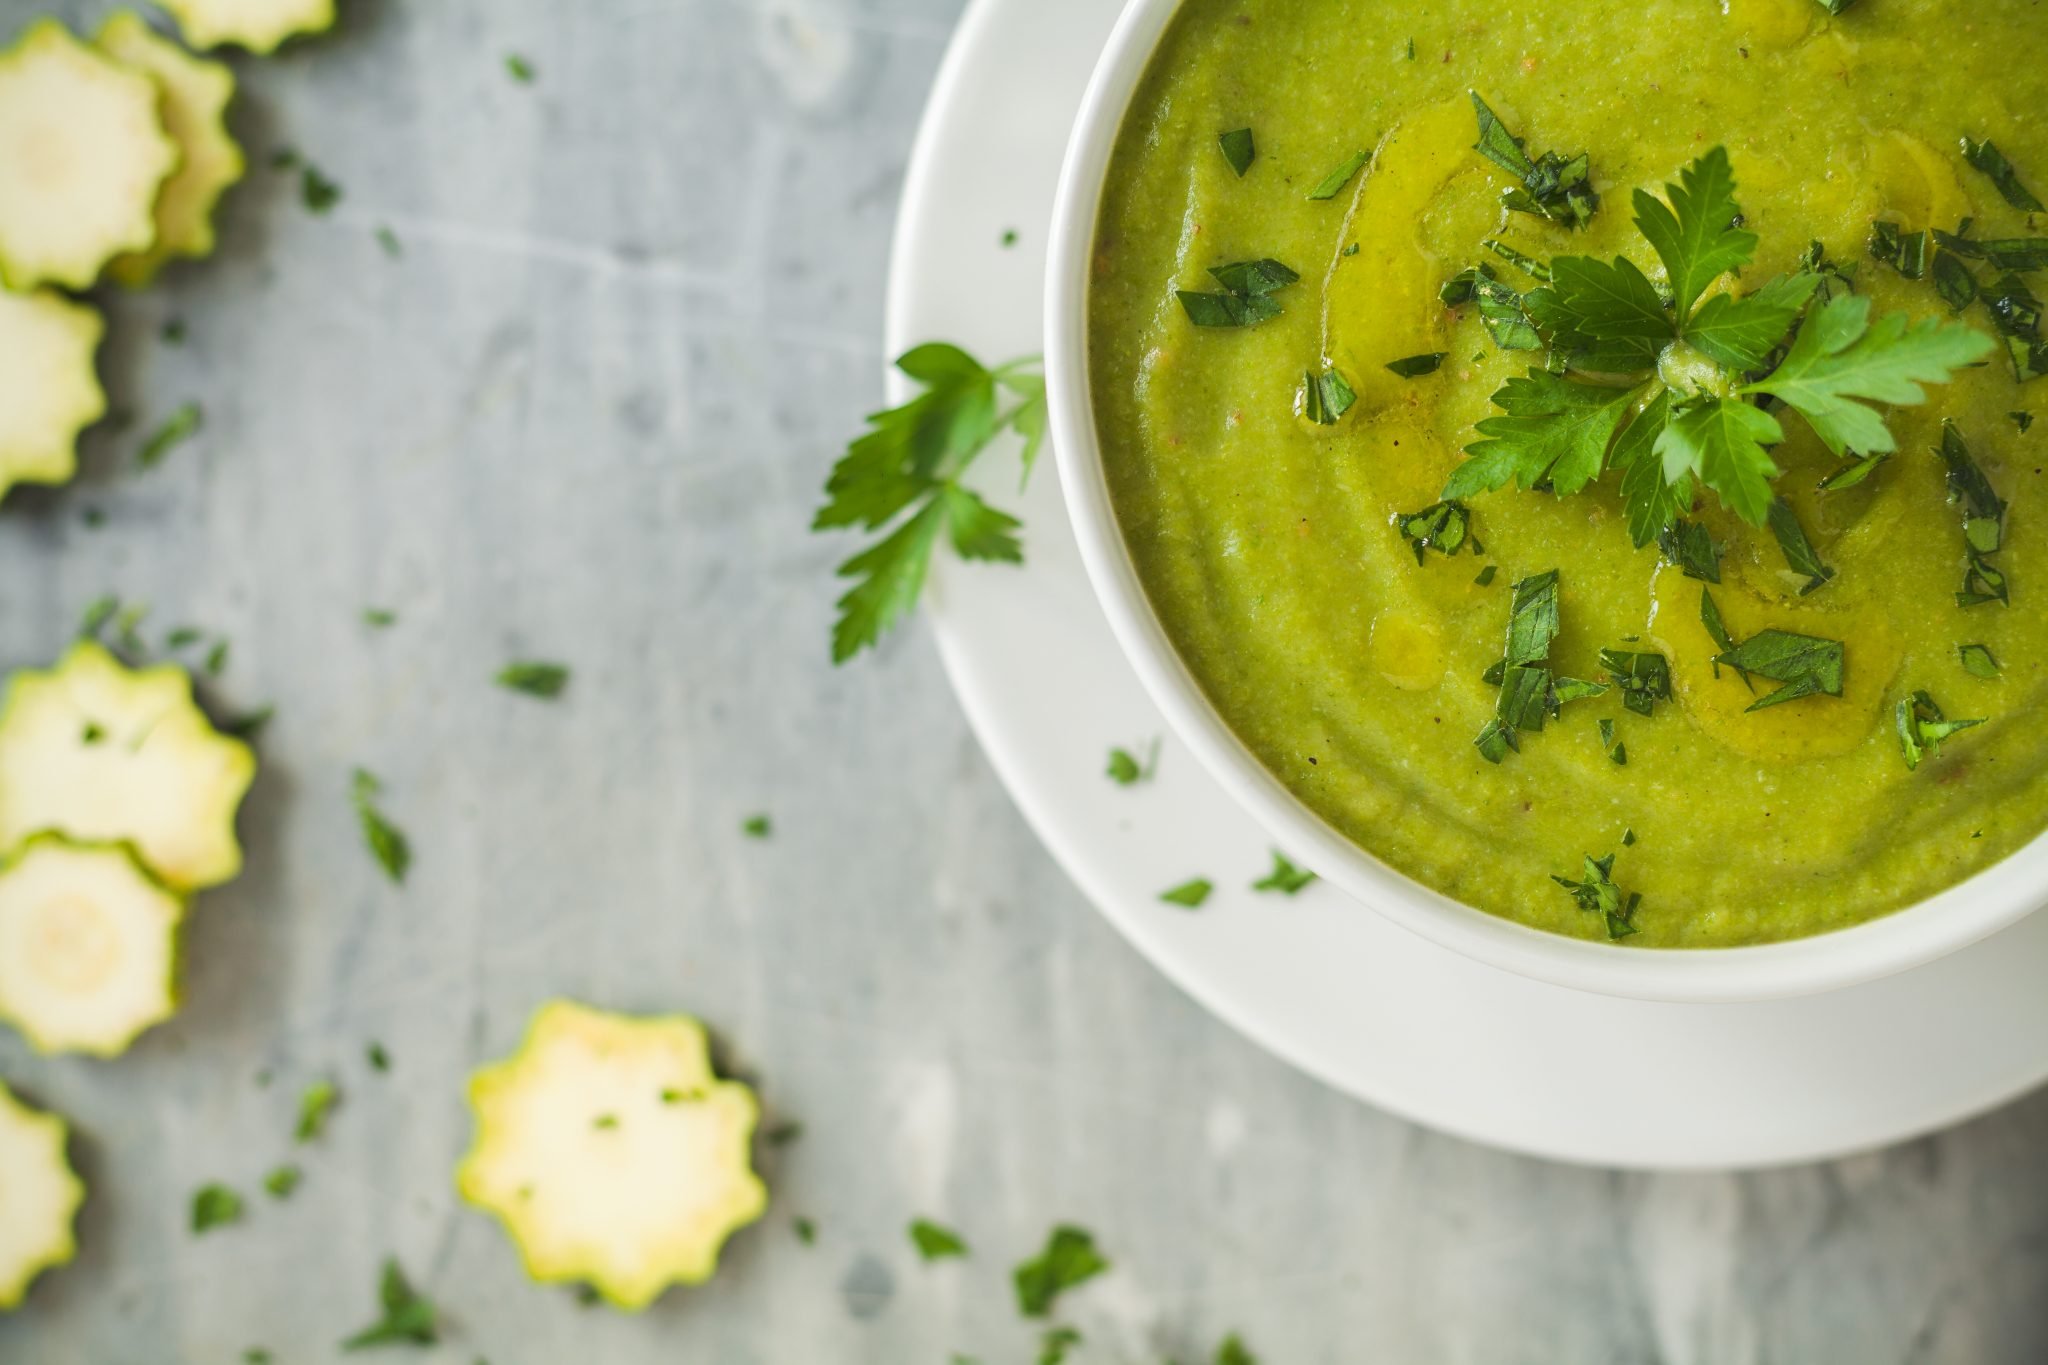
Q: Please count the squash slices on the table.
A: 8